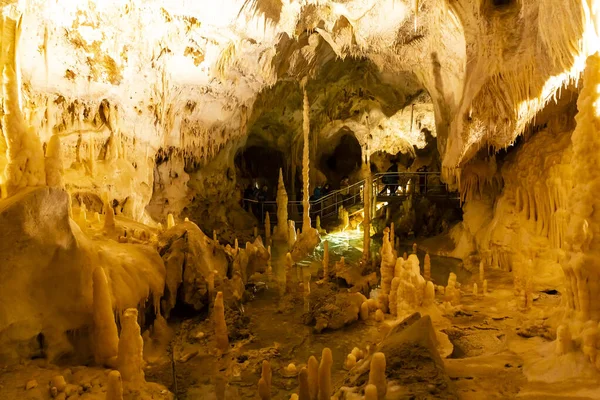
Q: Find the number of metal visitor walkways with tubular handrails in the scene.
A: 1